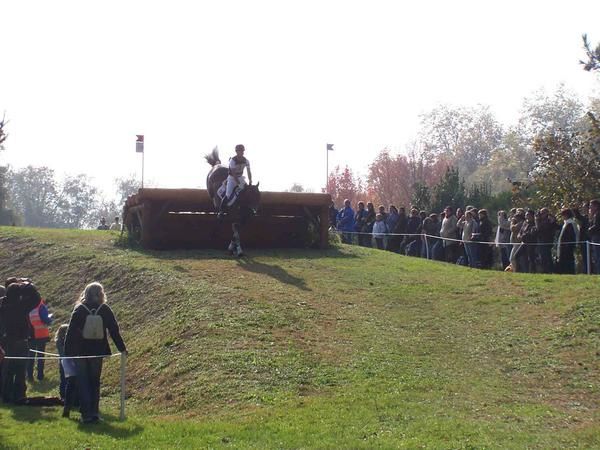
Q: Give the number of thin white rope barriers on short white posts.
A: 2